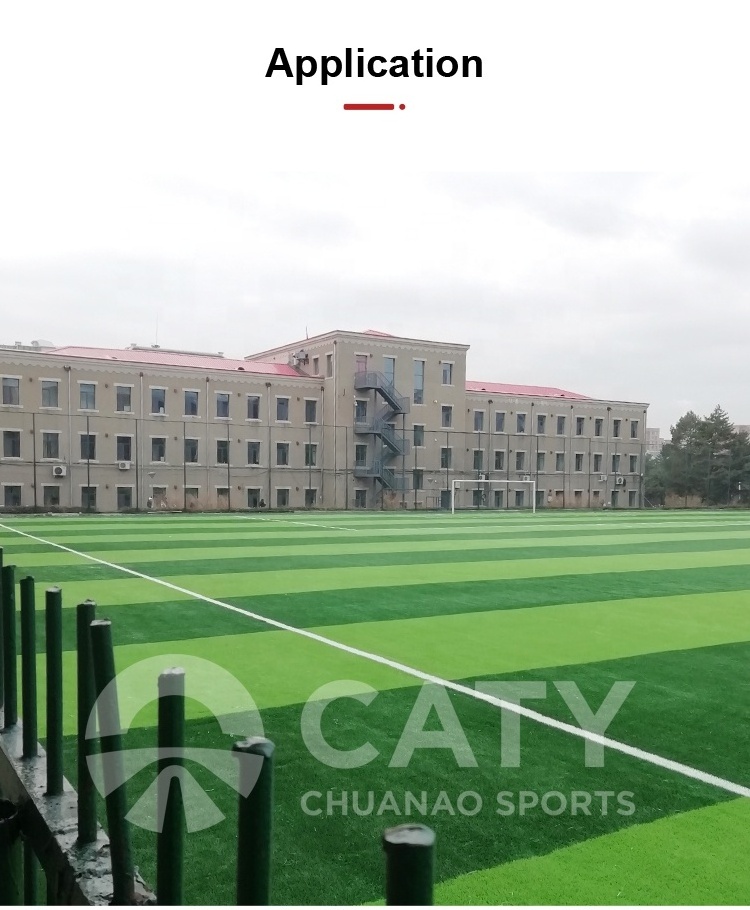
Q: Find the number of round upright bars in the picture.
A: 9